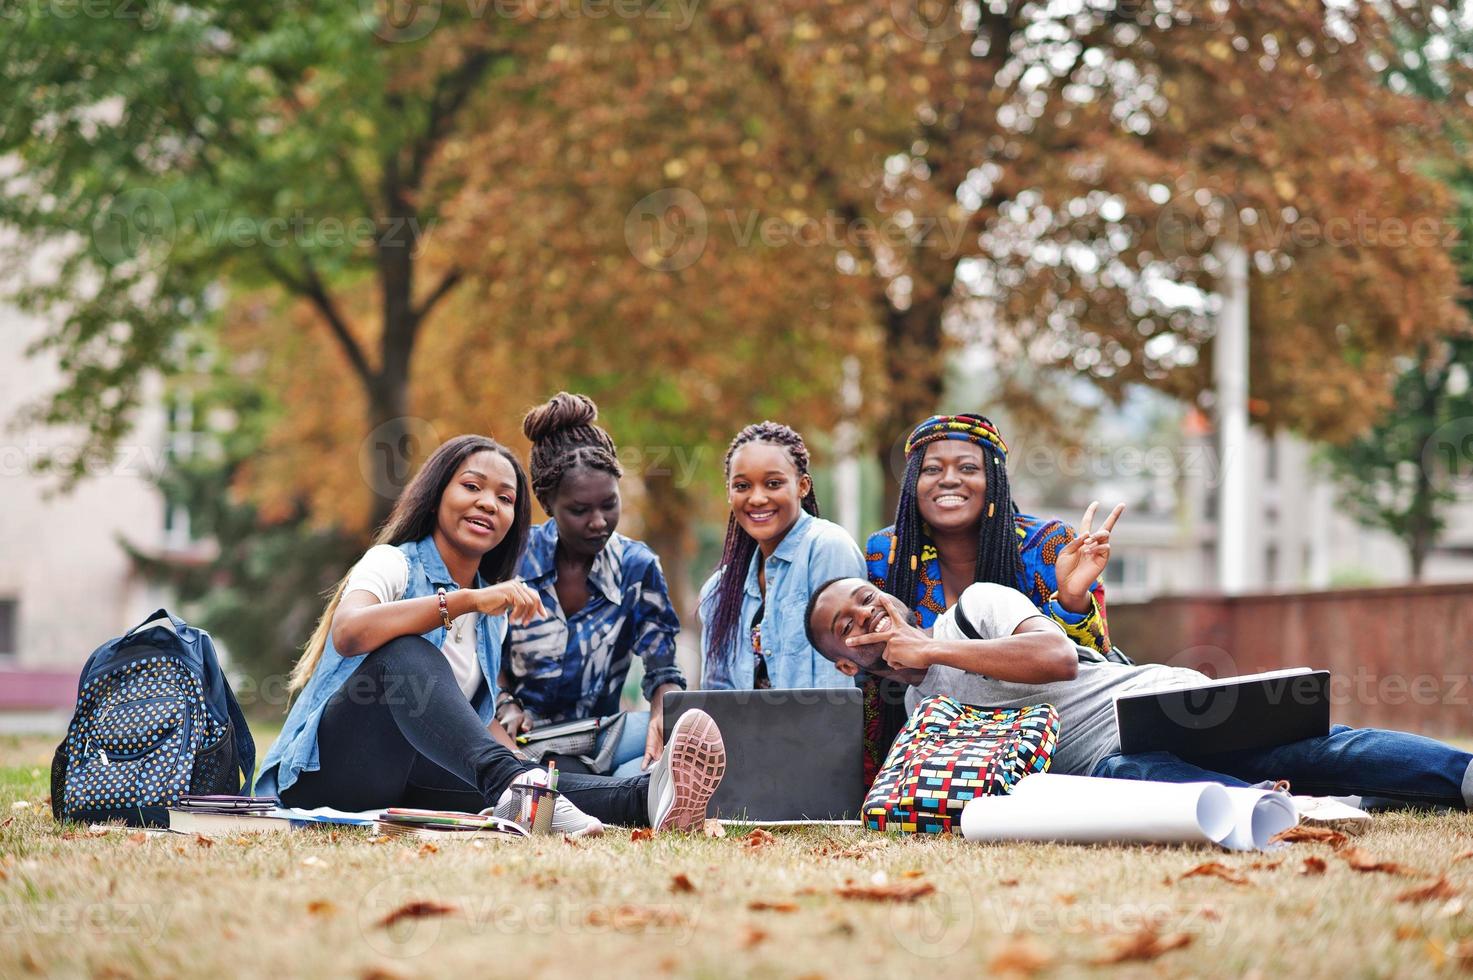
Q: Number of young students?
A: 5